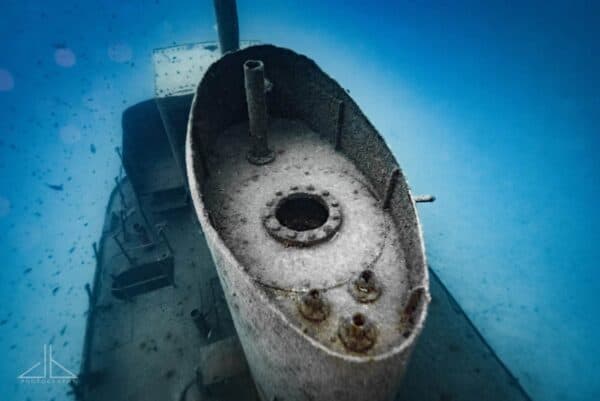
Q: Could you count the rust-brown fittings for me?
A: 3